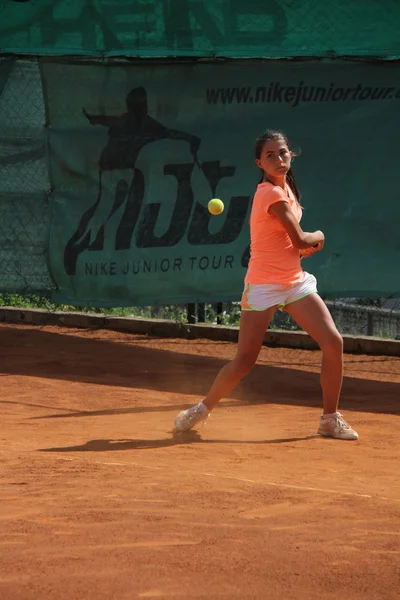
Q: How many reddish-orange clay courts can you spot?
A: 1